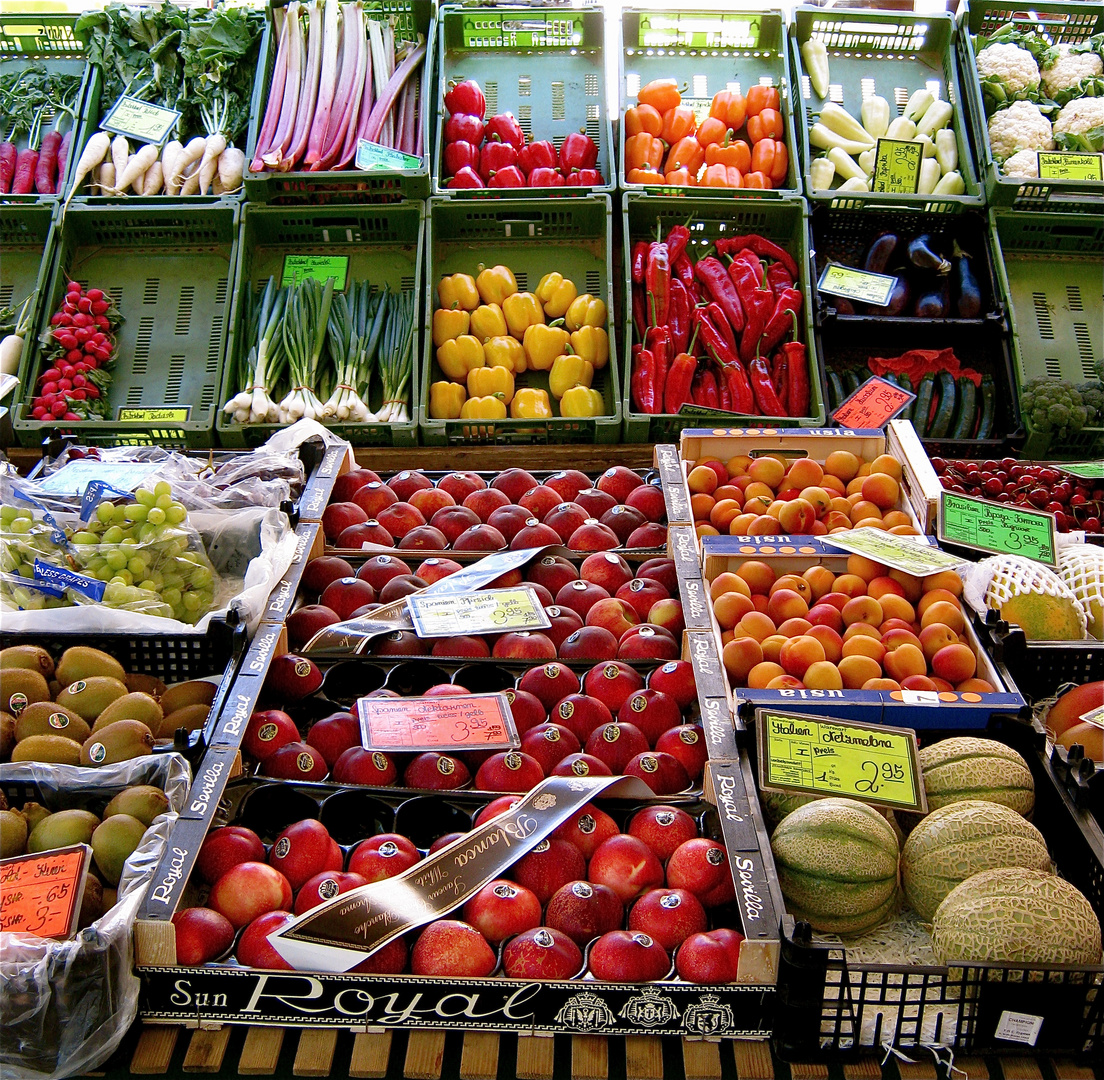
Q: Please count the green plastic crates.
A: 13